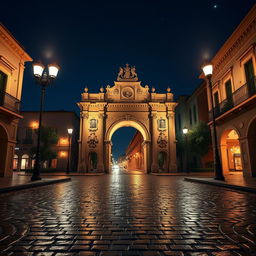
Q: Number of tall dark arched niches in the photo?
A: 2